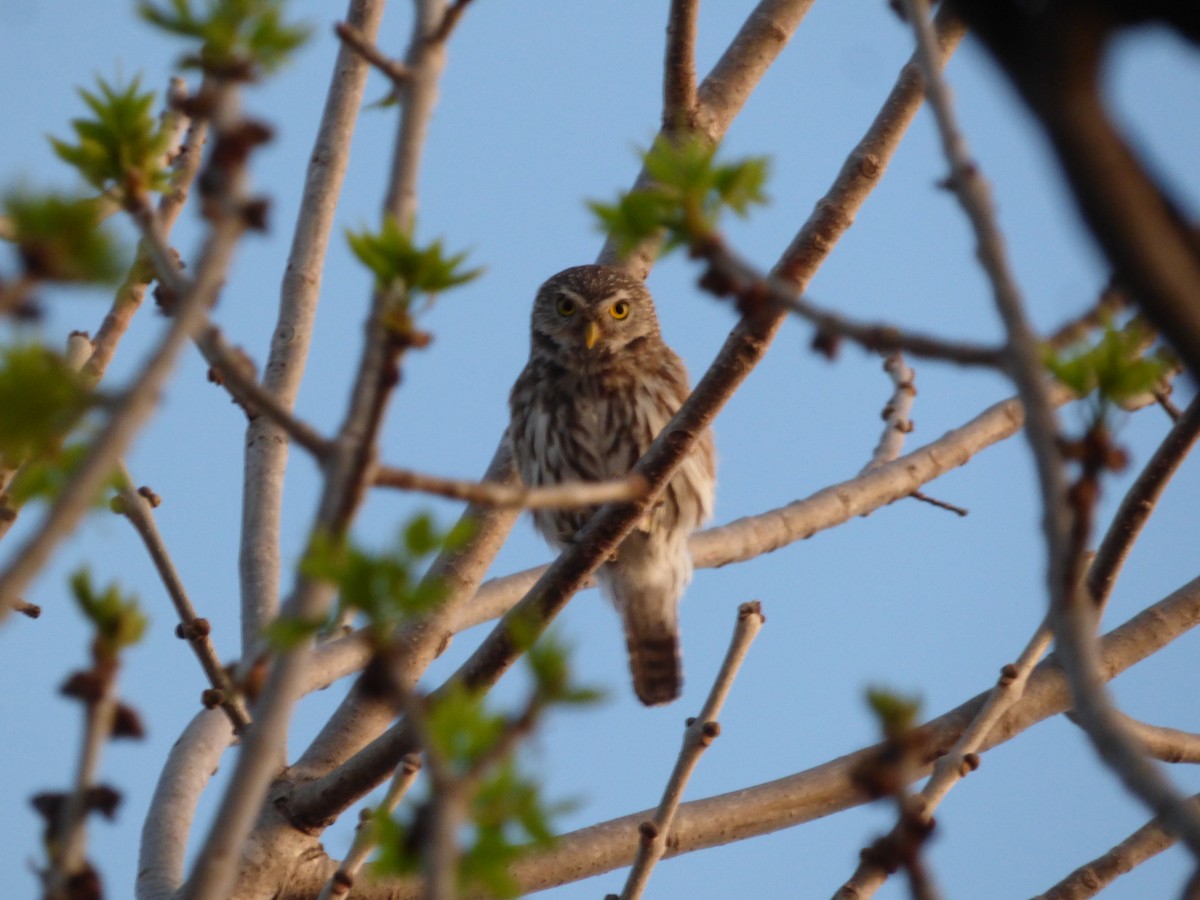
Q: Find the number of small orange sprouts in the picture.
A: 0